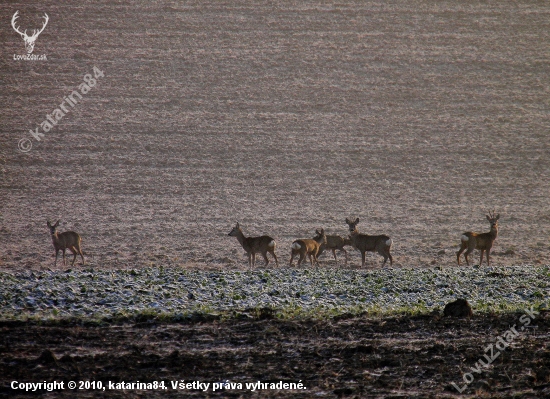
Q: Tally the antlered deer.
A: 1